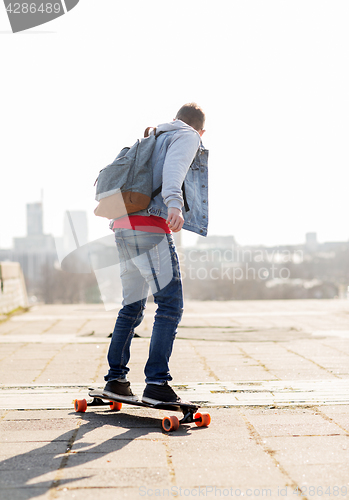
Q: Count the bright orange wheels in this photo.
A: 4